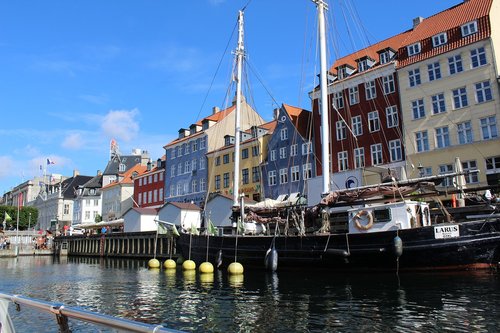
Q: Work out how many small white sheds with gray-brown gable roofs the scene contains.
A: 3